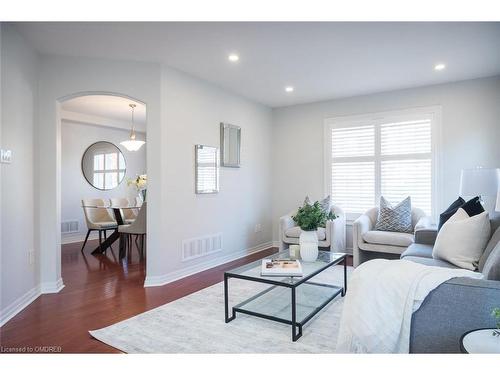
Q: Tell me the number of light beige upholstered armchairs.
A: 2